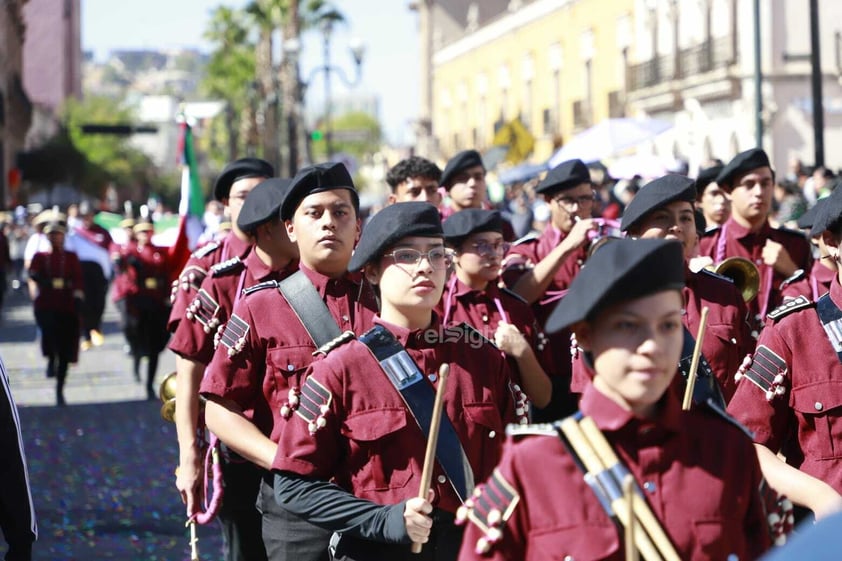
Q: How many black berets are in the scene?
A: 13